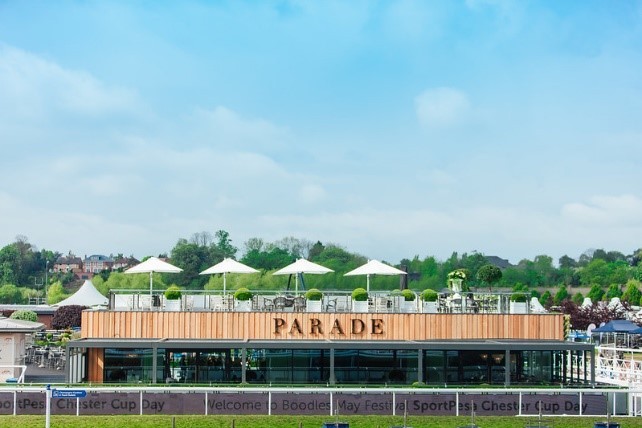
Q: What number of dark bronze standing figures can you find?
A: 0